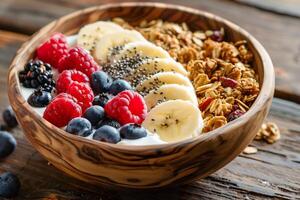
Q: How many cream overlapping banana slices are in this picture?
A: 7